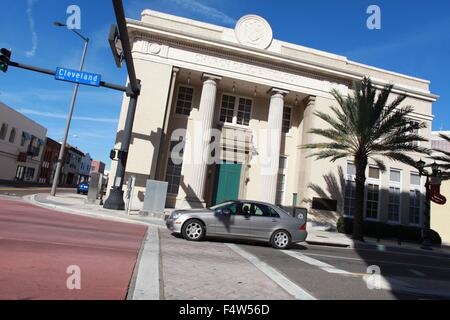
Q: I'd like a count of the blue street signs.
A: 1